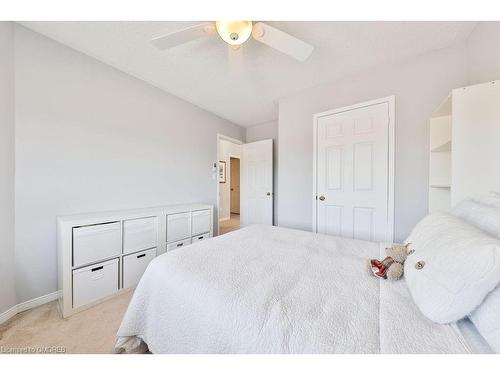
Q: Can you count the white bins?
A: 8